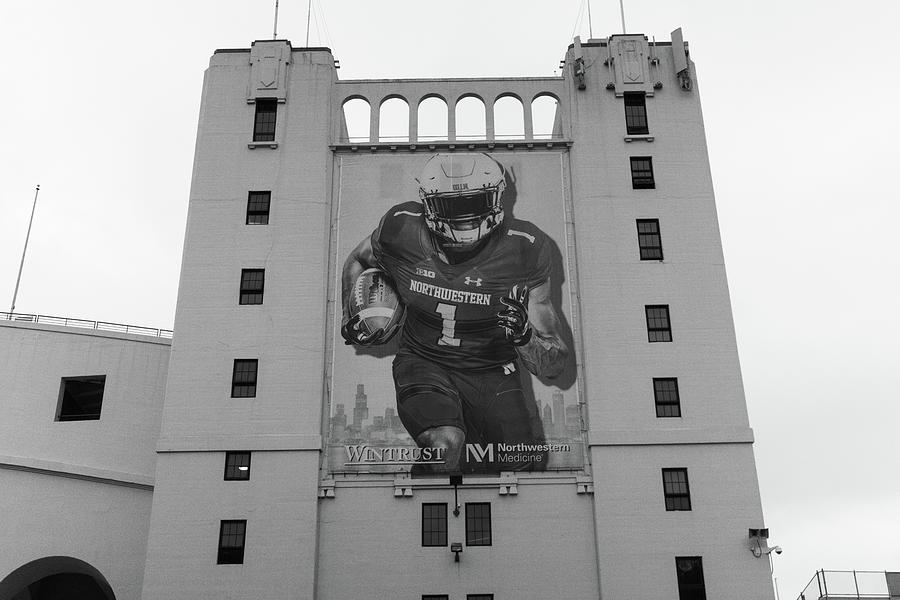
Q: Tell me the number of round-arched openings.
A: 7